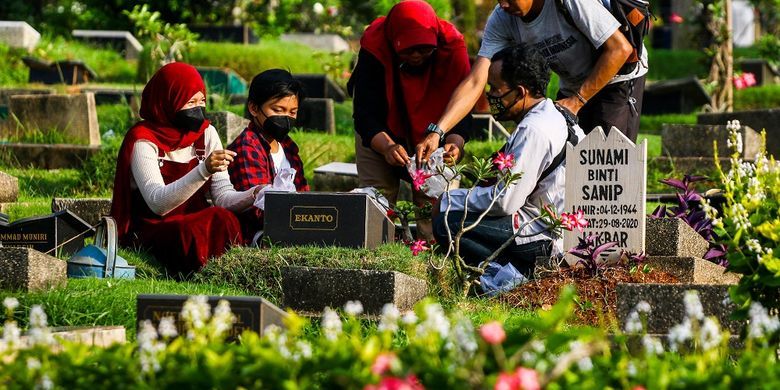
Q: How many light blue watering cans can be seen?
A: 1